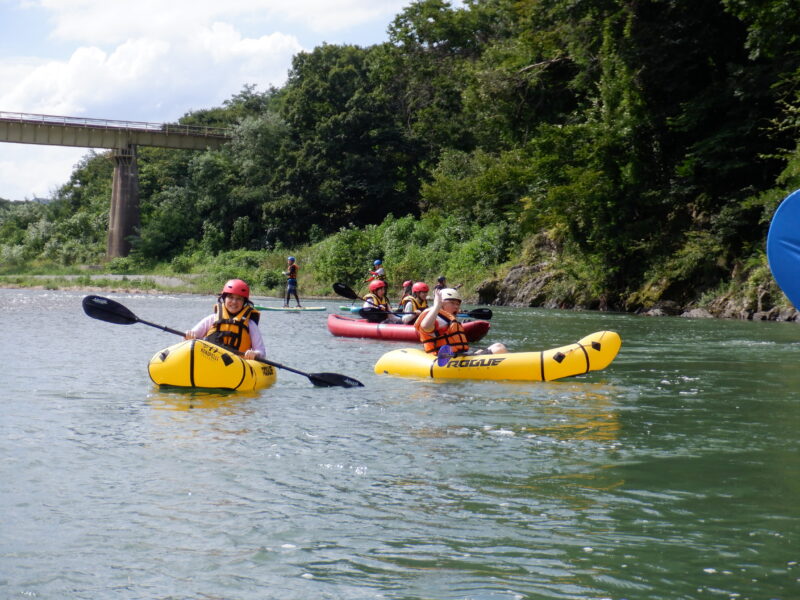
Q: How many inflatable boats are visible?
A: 3